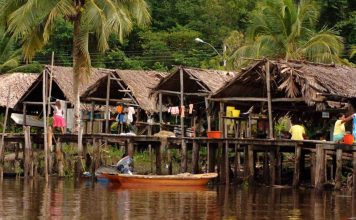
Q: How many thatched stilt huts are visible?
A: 5